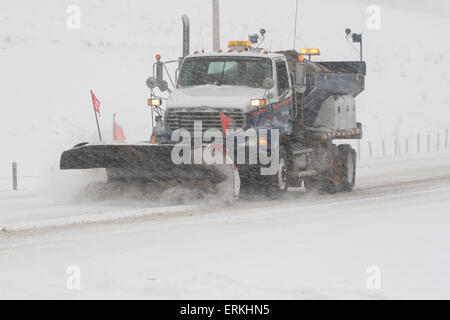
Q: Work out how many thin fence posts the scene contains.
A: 10